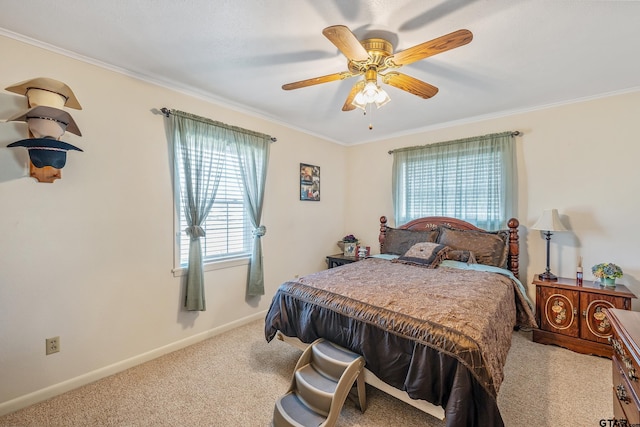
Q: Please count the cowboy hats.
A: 3